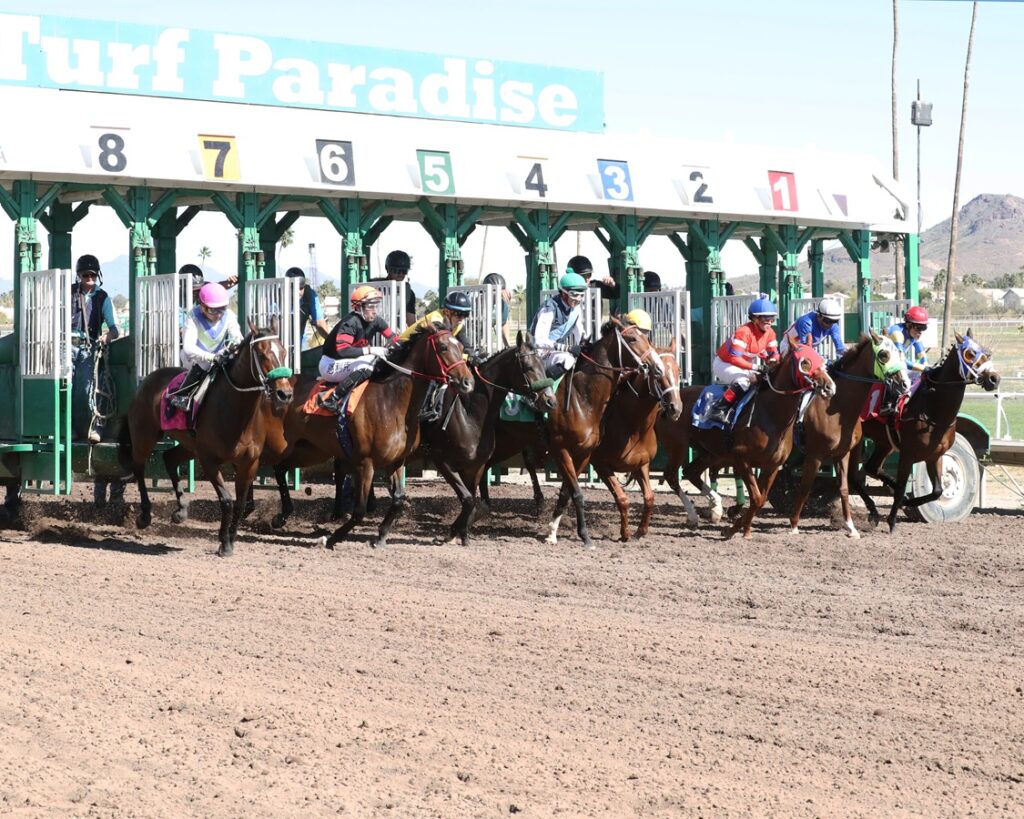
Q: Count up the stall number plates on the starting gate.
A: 8